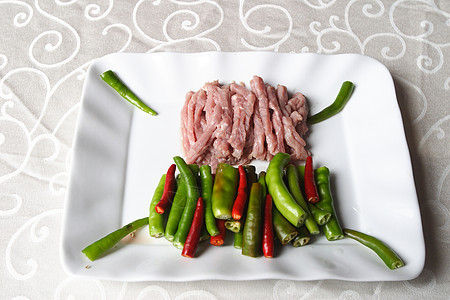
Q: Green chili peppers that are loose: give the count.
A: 4